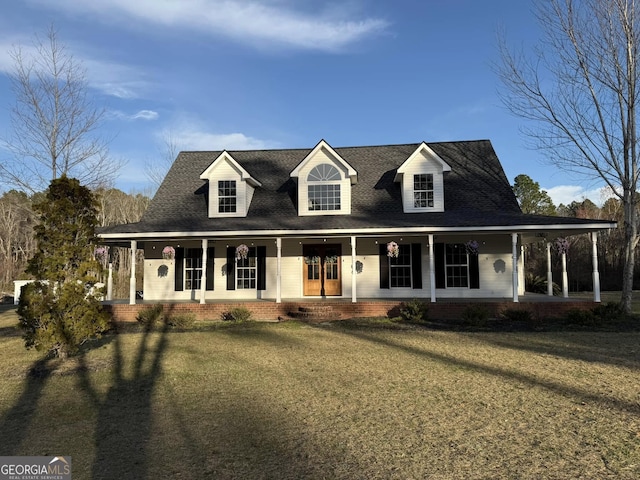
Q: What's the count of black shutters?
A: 8